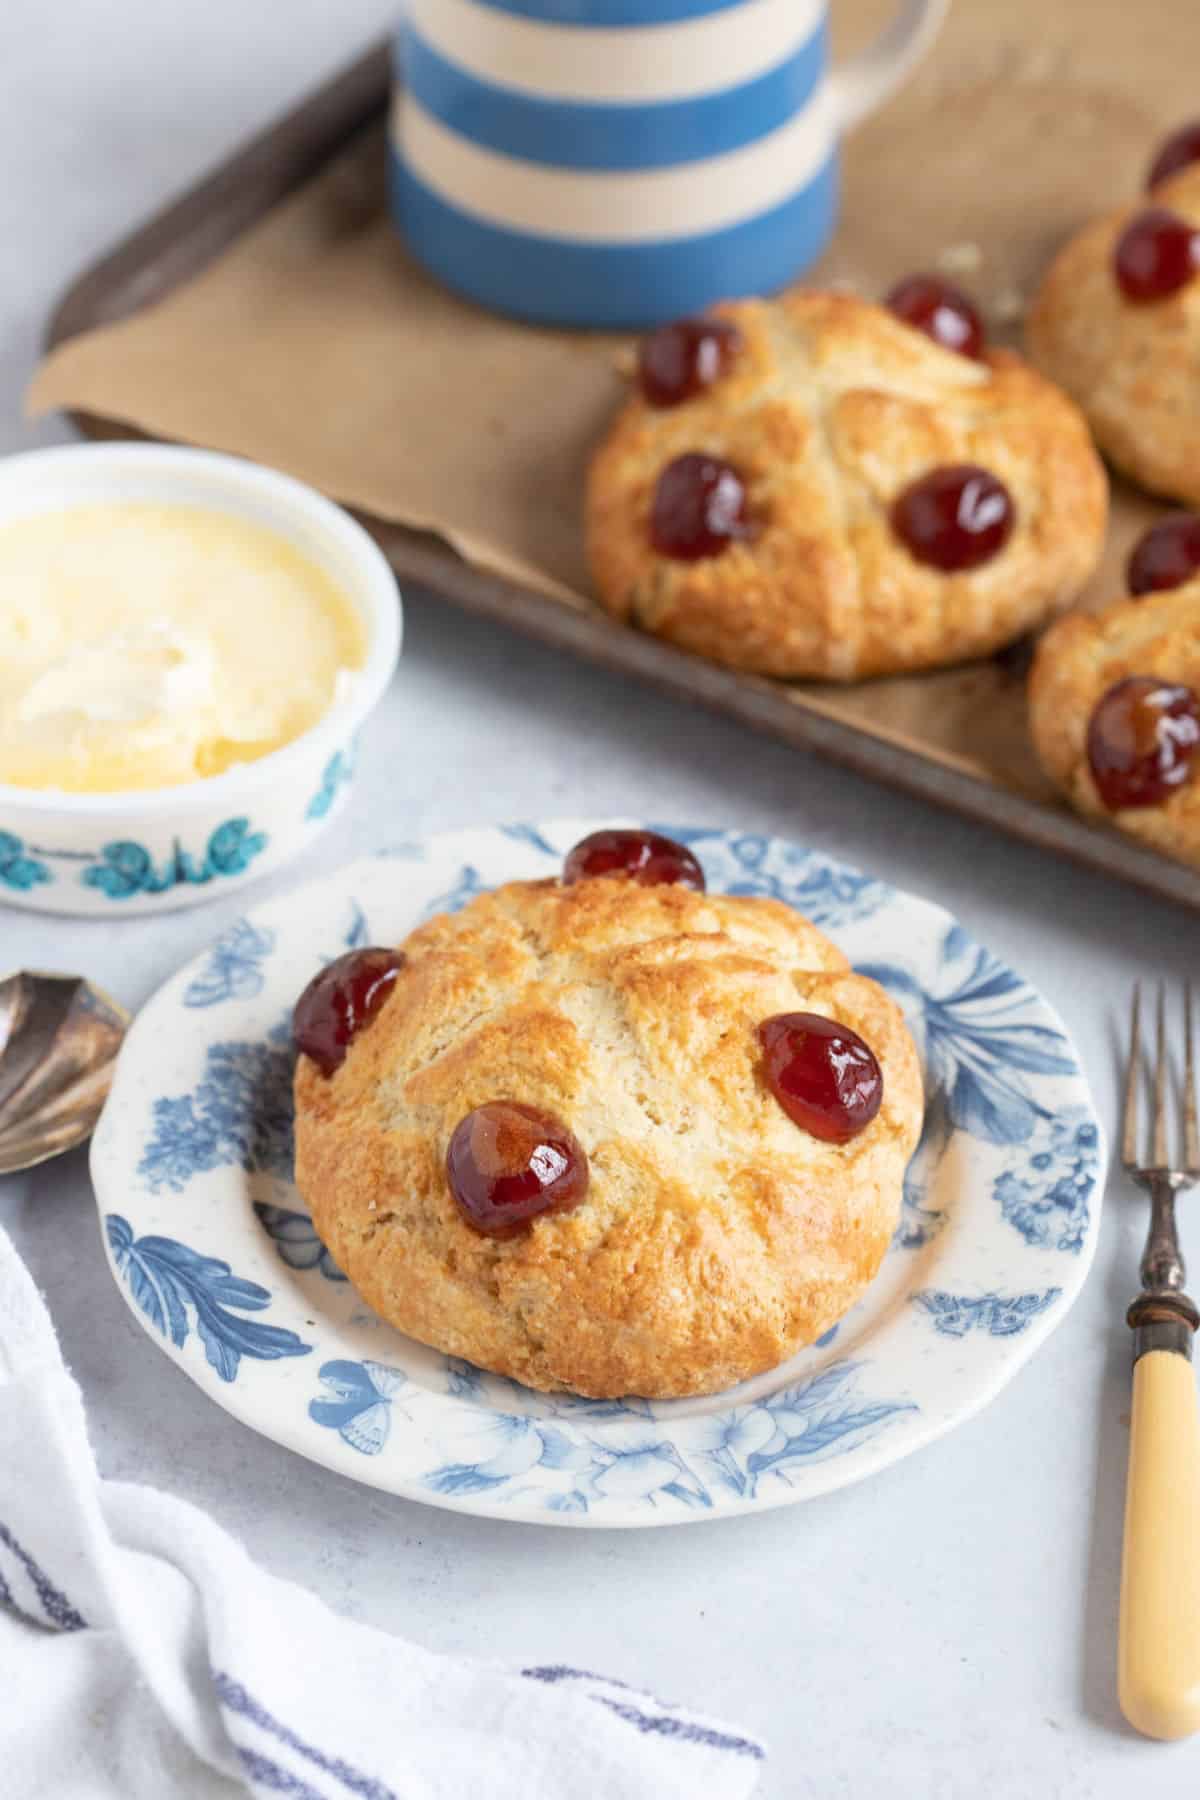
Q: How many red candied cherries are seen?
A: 12